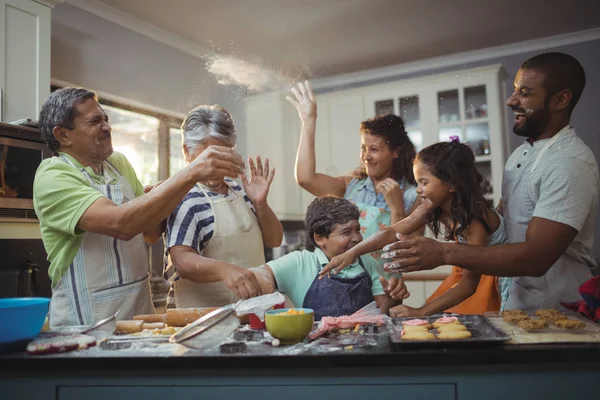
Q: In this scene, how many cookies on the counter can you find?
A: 12